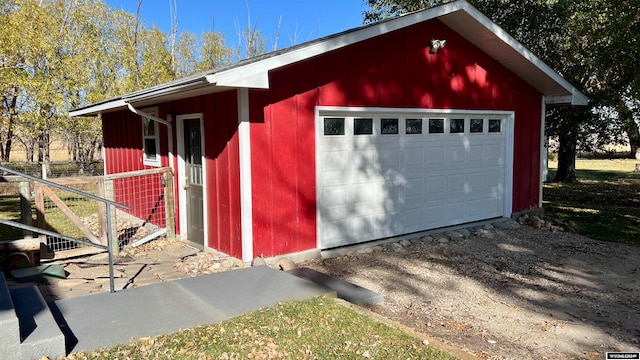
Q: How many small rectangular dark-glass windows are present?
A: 8